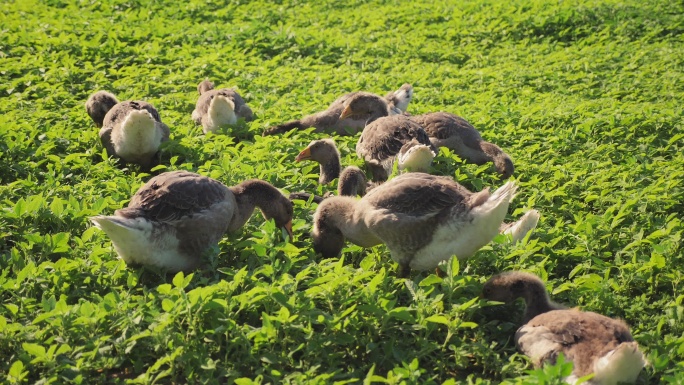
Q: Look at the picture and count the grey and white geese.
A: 10